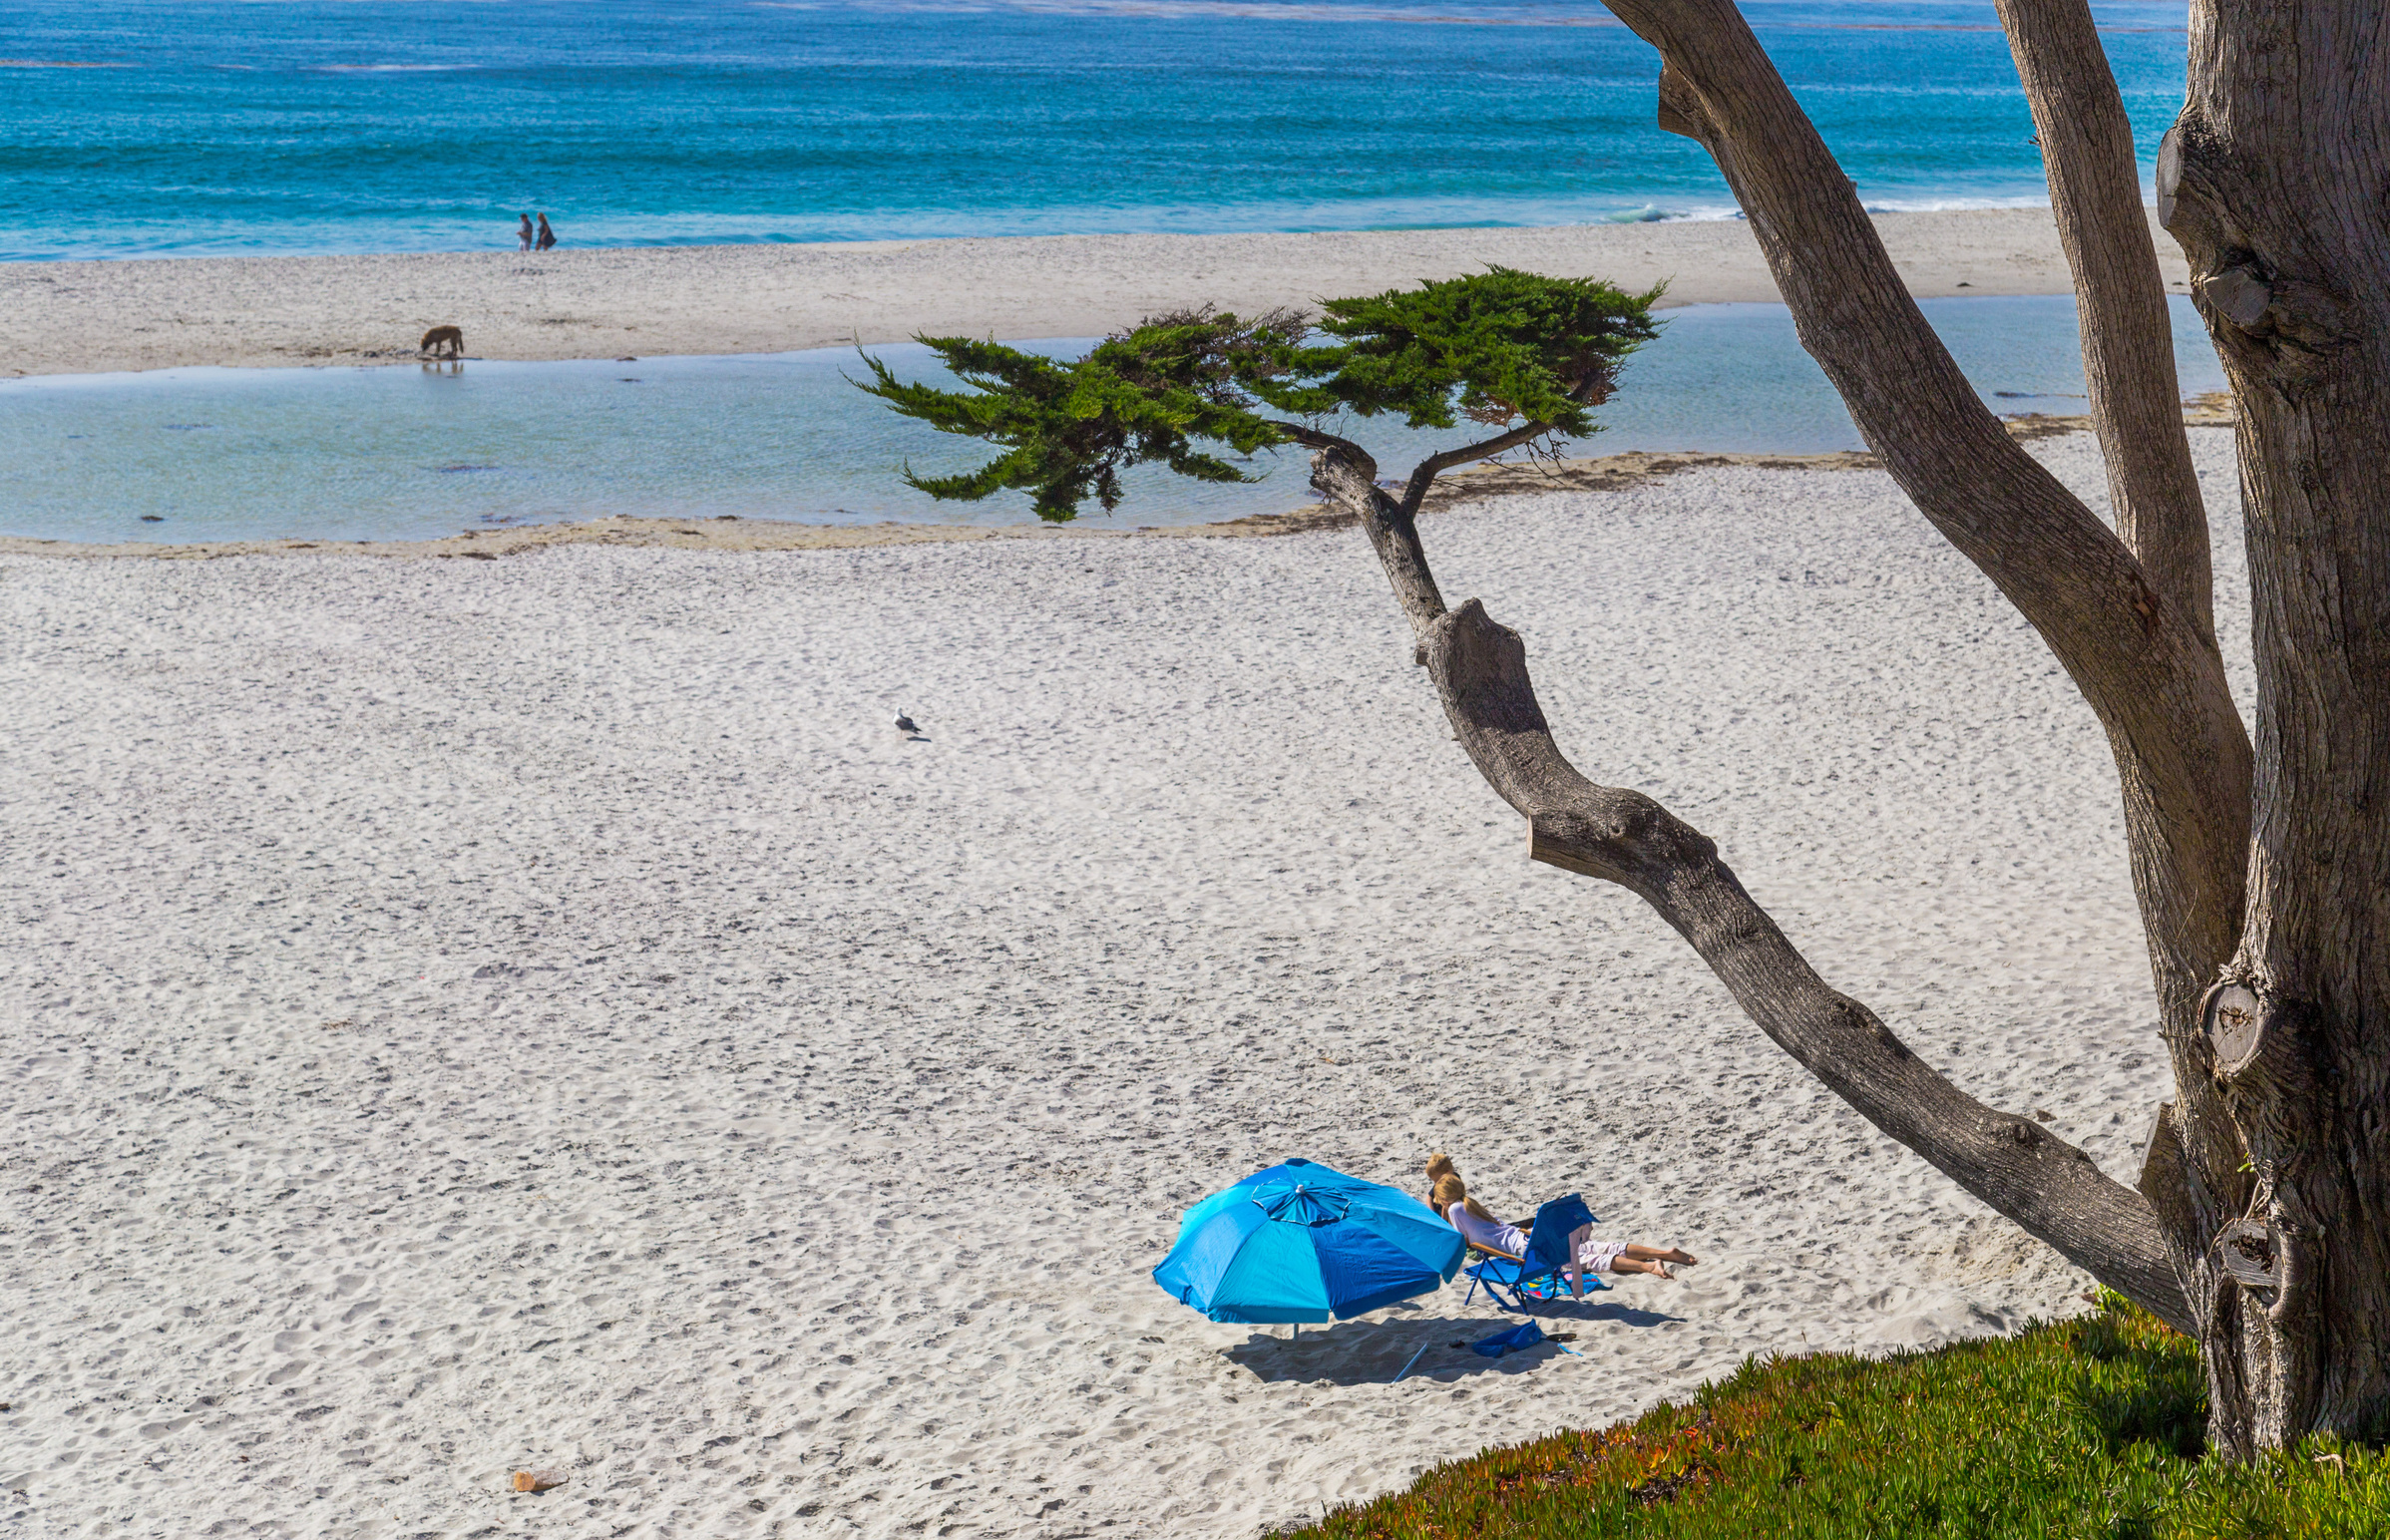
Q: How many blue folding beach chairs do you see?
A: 1